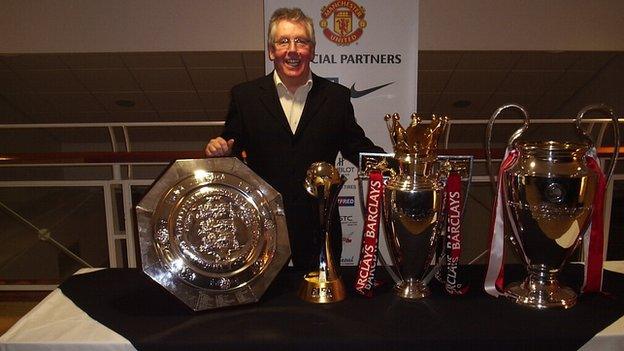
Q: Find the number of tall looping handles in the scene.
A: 2